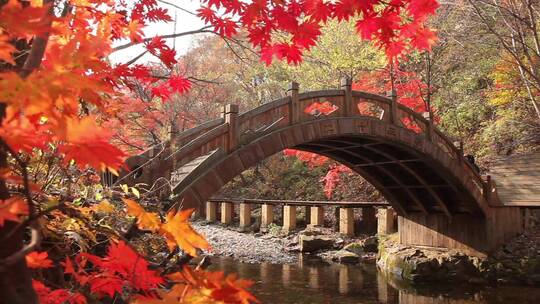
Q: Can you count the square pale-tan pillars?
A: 8